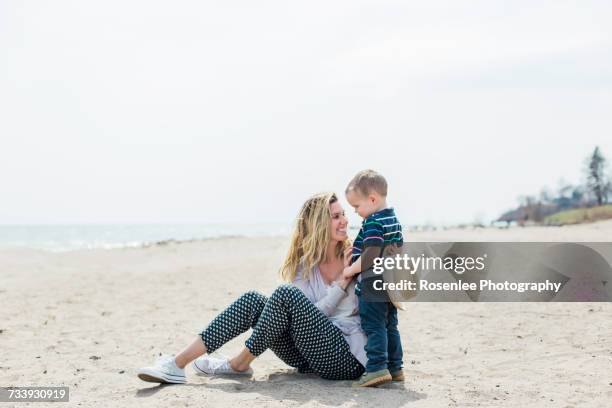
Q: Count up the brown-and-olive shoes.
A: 2